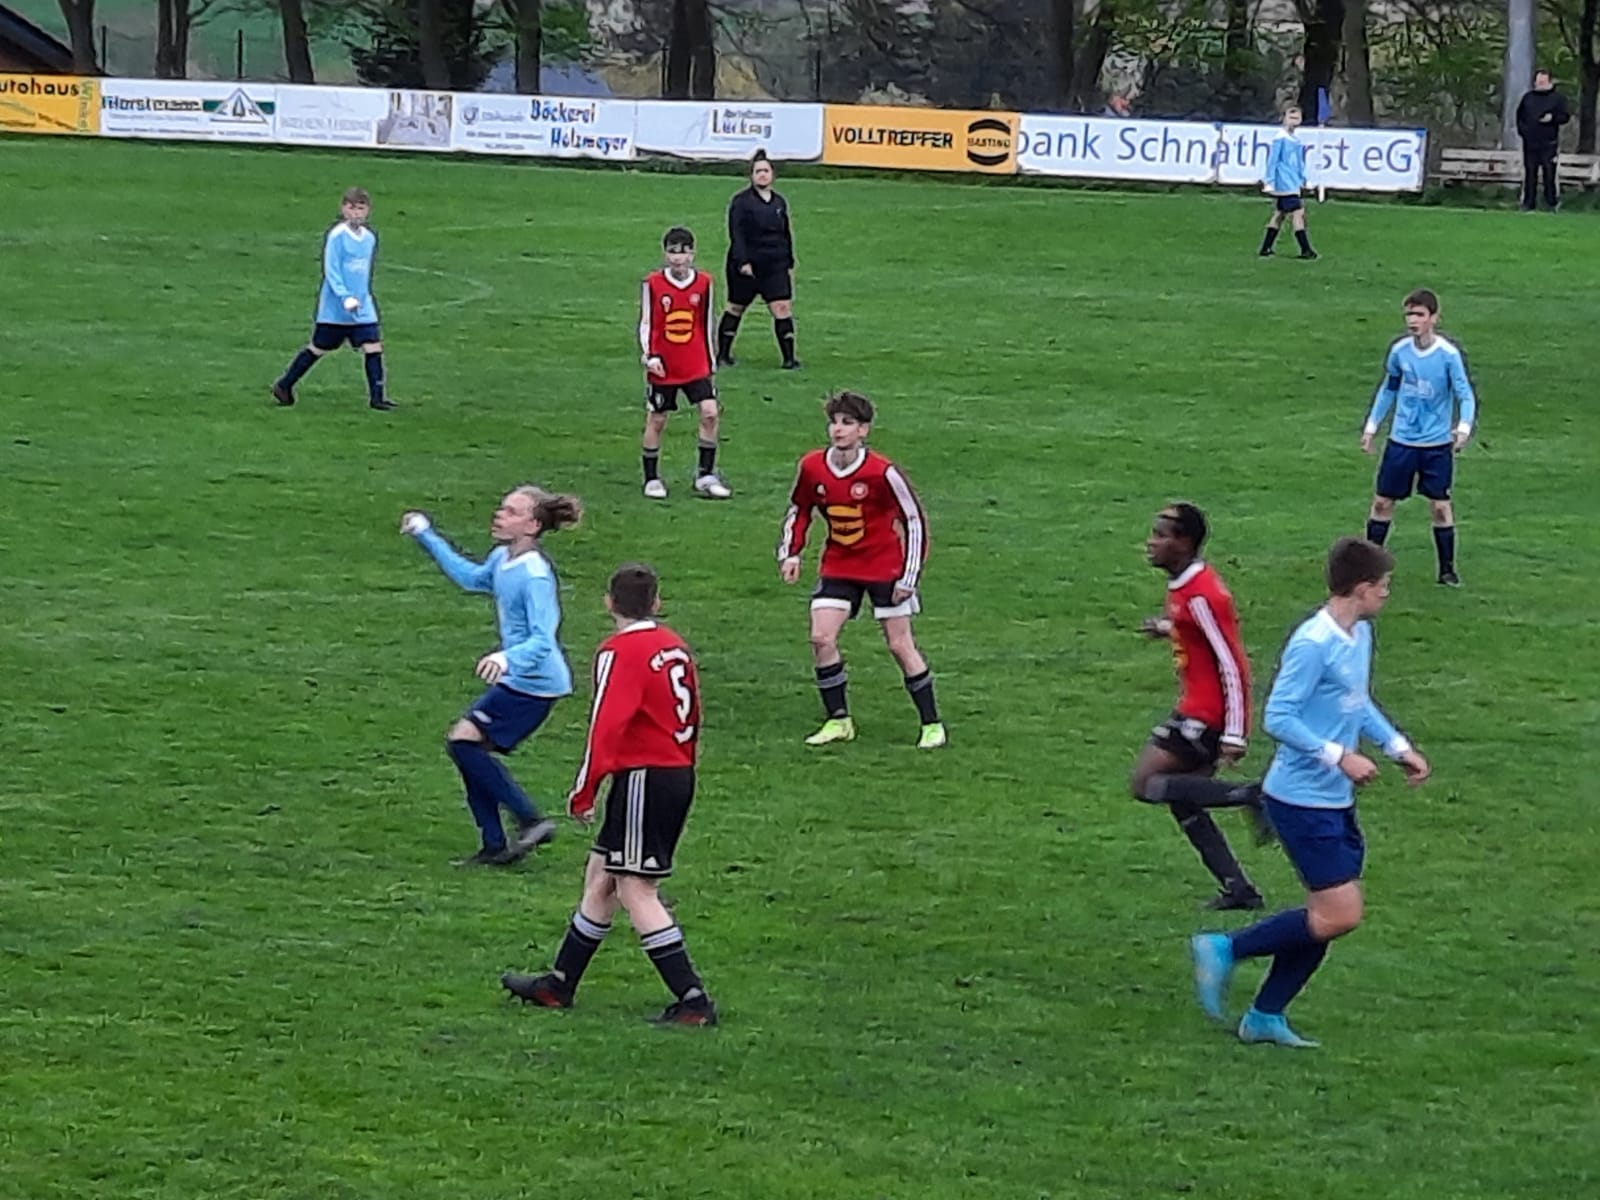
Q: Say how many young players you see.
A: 9